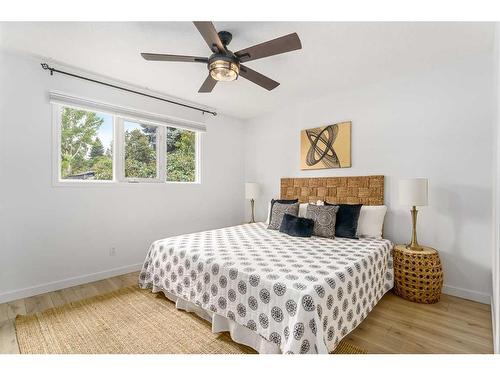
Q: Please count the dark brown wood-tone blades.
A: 5